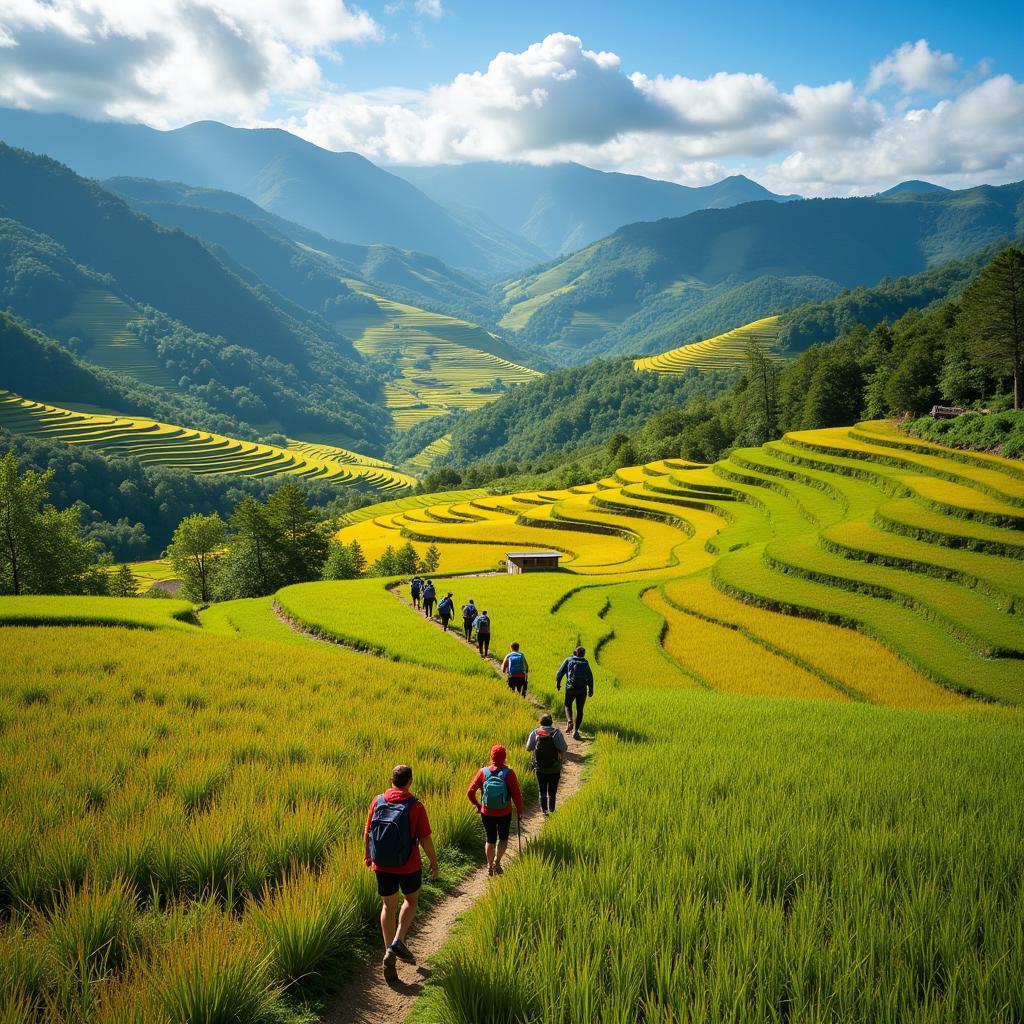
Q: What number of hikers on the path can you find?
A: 10